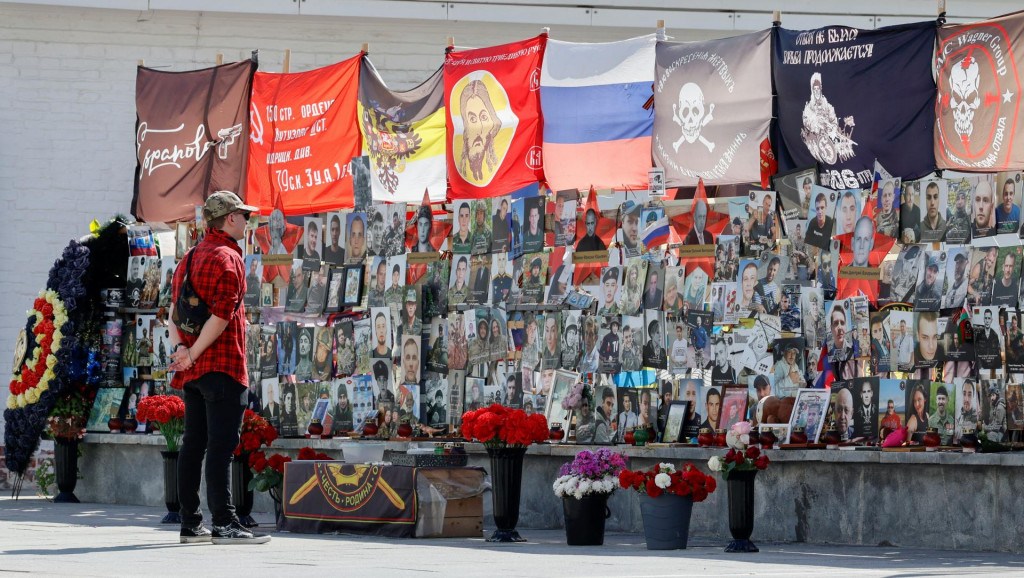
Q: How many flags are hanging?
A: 8